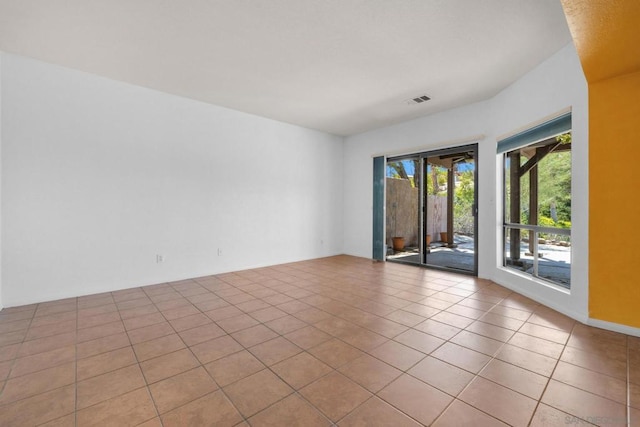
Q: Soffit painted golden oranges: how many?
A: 1